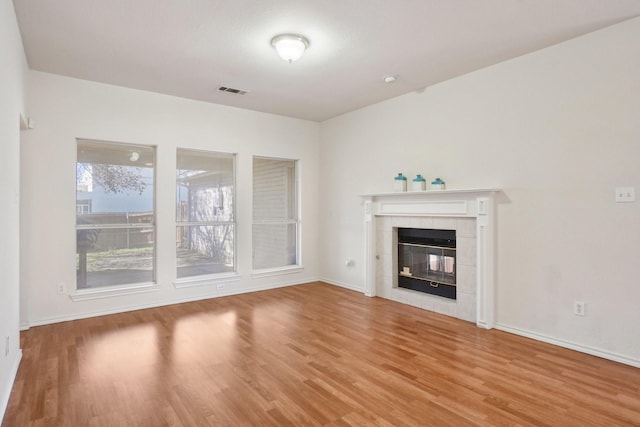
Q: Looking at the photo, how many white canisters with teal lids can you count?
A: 3